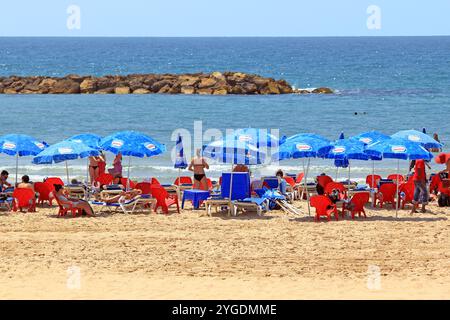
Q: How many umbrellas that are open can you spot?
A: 11